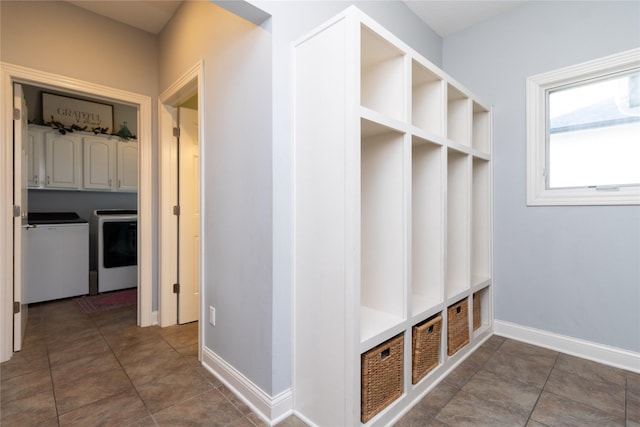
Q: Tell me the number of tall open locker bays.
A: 4